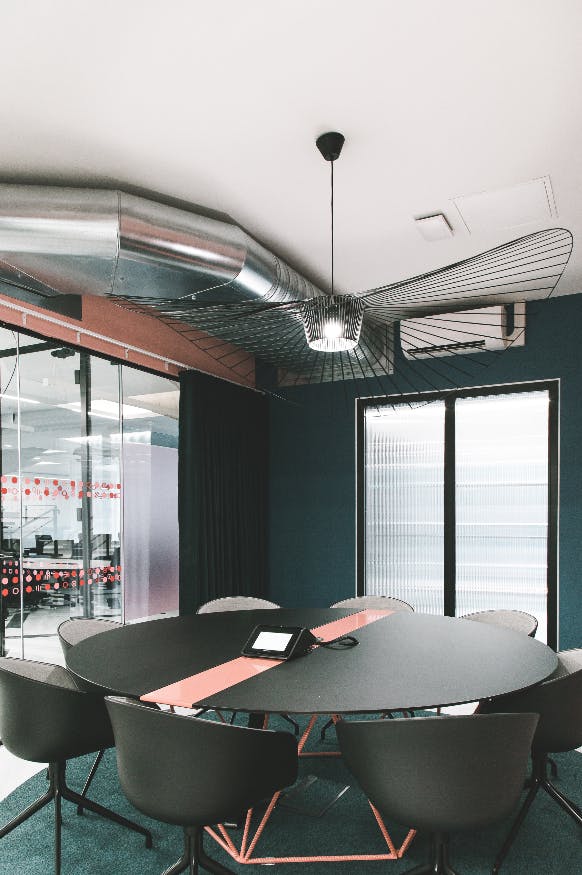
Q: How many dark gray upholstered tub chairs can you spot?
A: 8